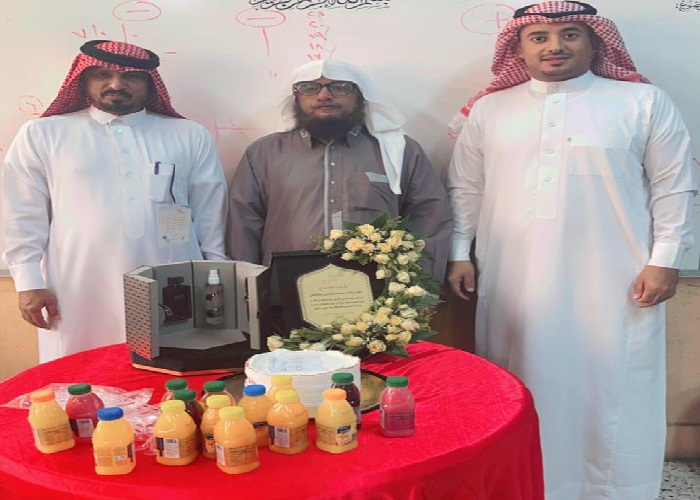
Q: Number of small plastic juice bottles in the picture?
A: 15